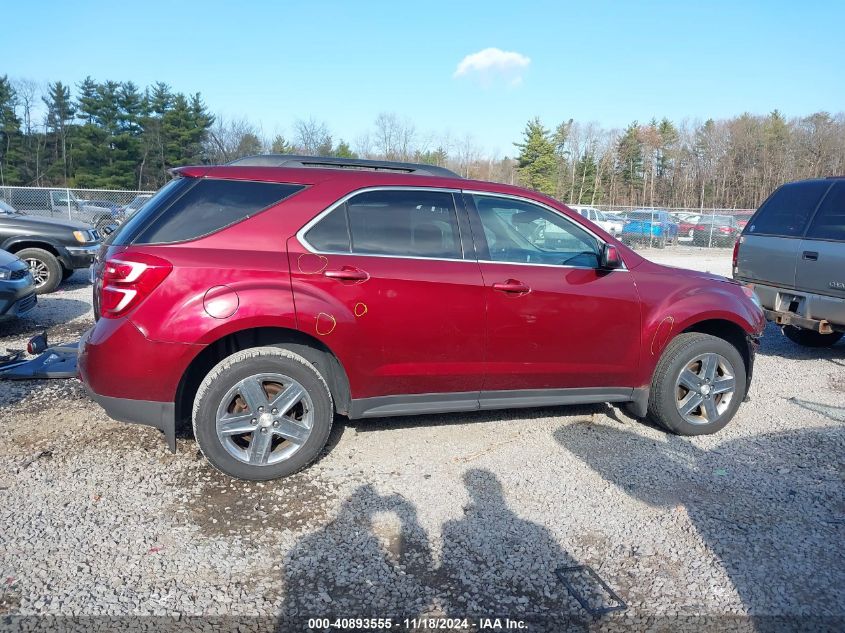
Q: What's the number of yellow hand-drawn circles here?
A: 4